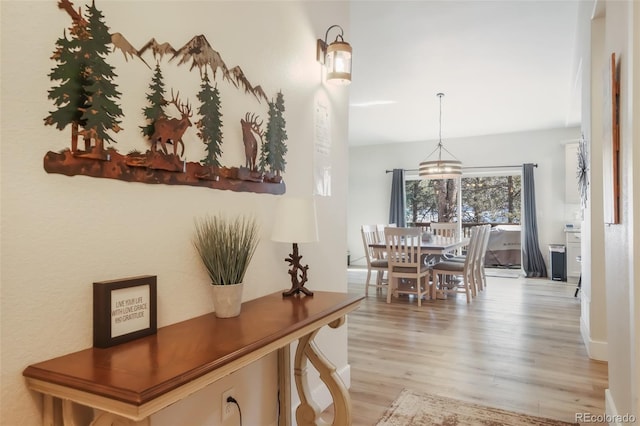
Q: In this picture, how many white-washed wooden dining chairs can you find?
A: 8